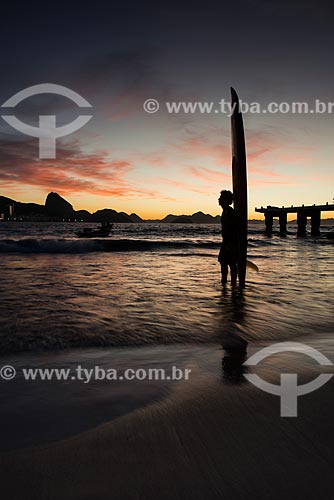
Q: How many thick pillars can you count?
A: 4